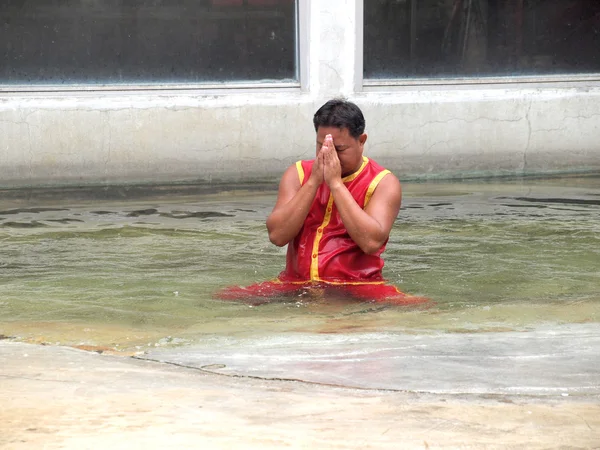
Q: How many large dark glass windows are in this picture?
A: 2